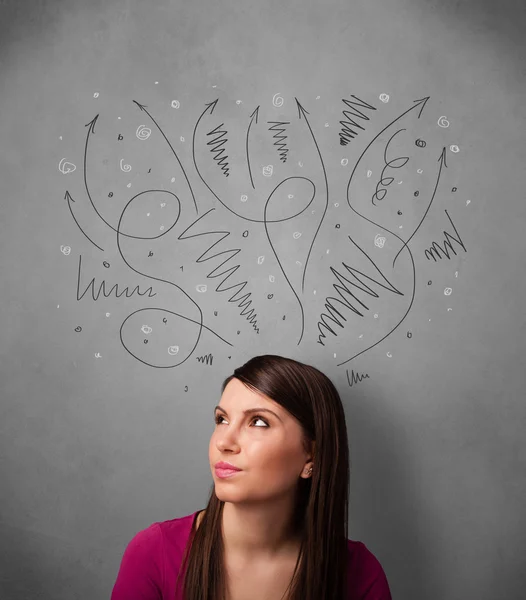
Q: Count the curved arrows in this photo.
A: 8